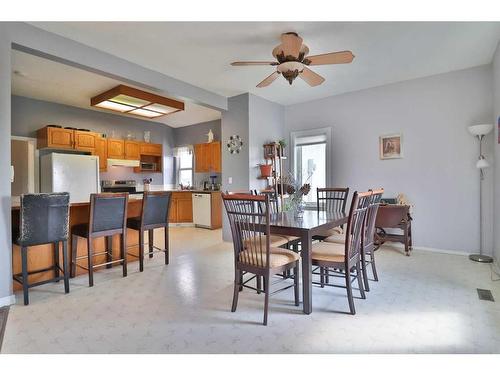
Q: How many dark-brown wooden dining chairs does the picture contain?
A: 6